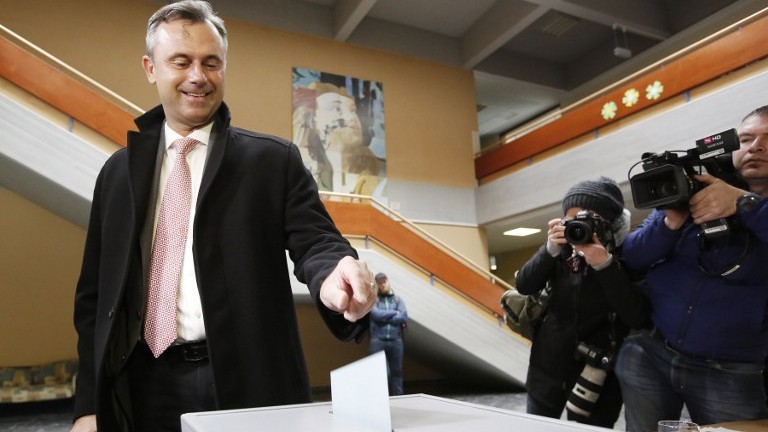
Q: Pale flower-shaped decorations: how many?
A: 3